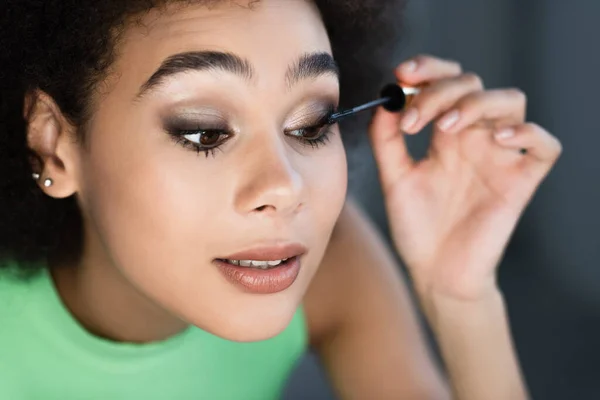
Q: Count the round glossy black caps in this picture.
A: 1